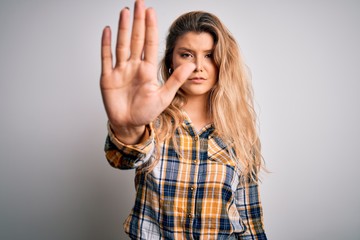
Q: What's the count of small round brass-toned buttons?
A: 4